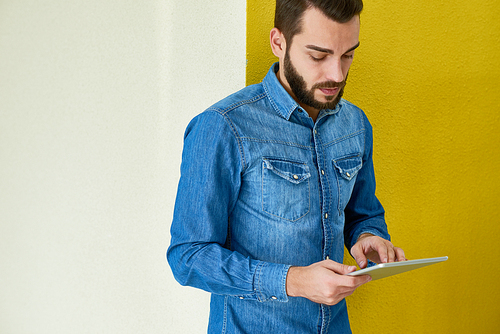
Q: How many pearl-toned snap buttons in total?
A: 8